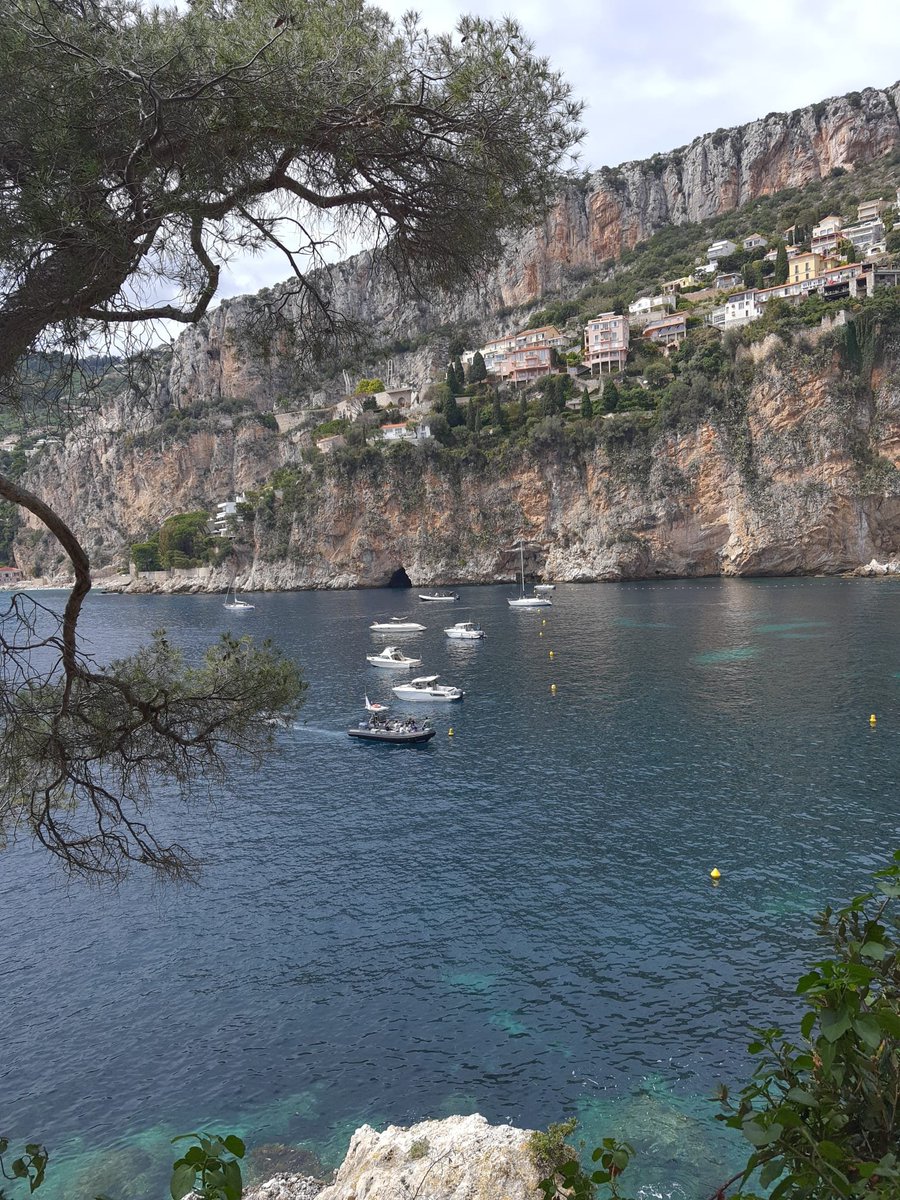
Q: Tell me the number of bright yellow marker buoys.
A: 8